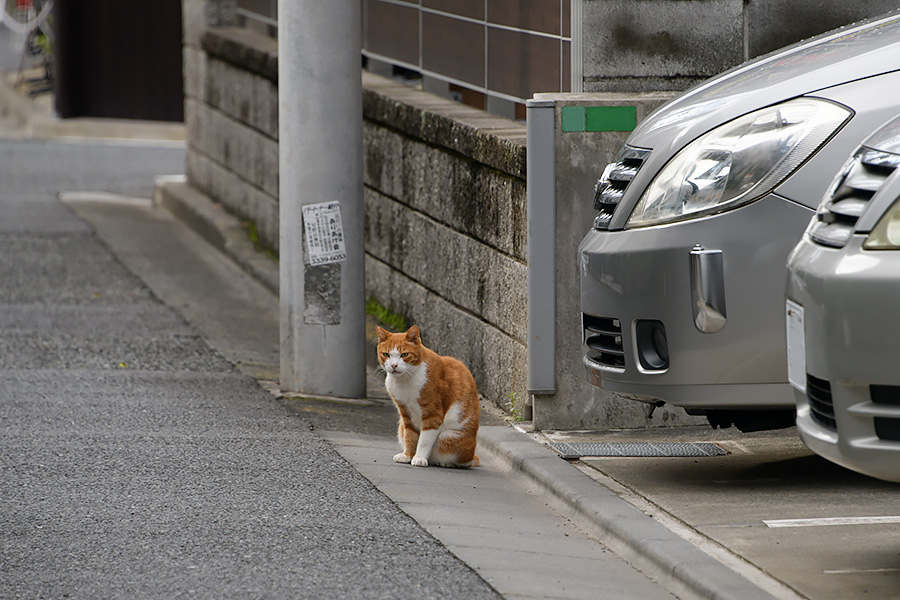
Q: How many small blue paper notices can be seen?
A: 0